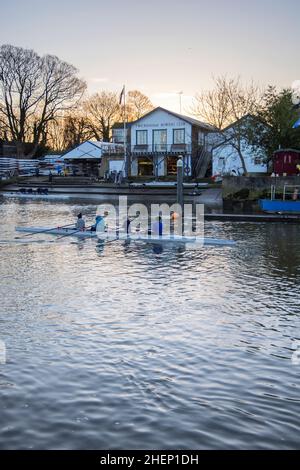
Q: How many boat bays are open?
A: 2